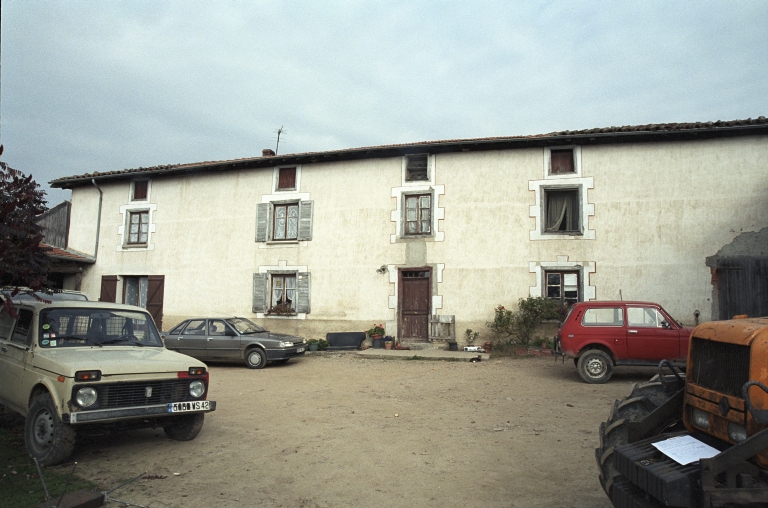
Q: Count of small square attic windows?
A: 4